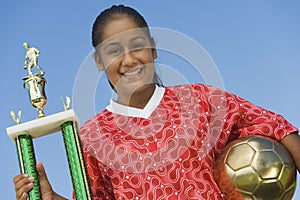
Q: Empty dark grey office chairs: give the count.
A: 0